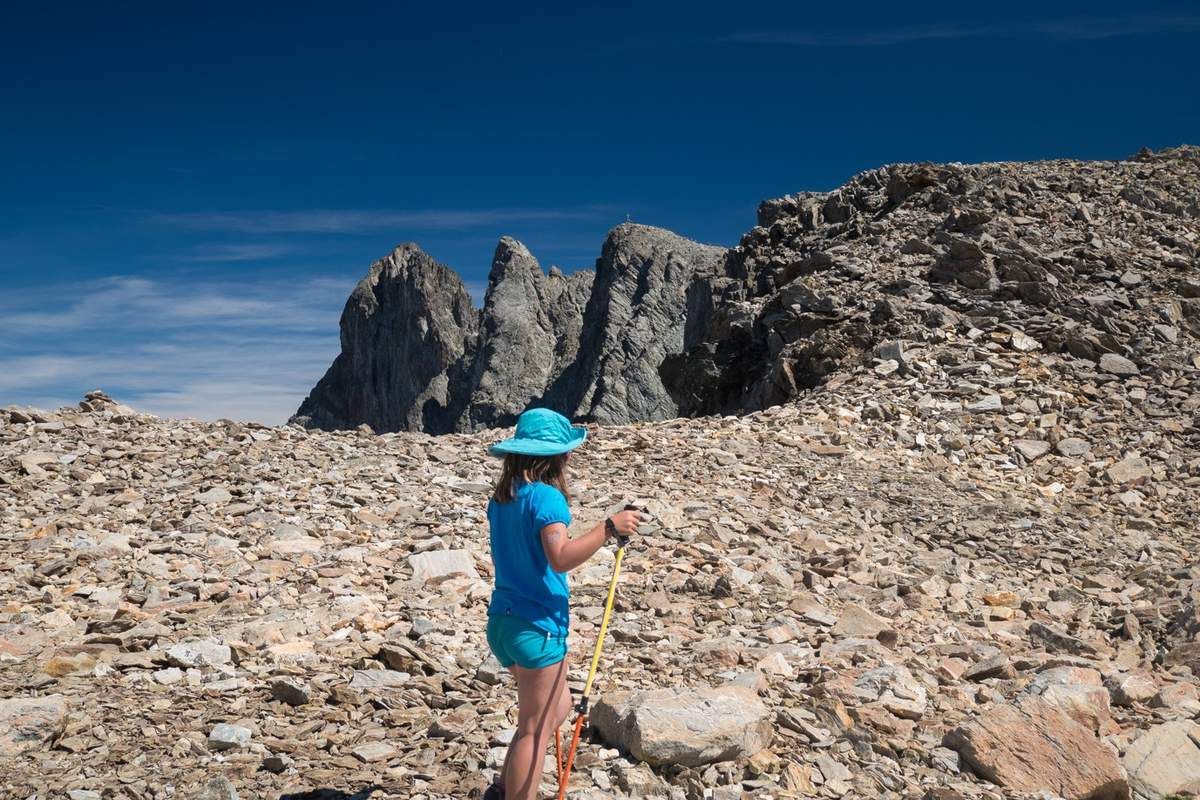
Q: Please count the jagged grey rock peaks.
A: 3